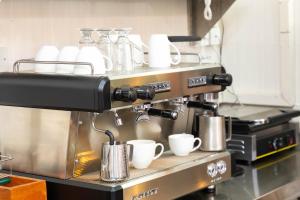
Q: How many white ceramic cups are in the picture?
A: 7